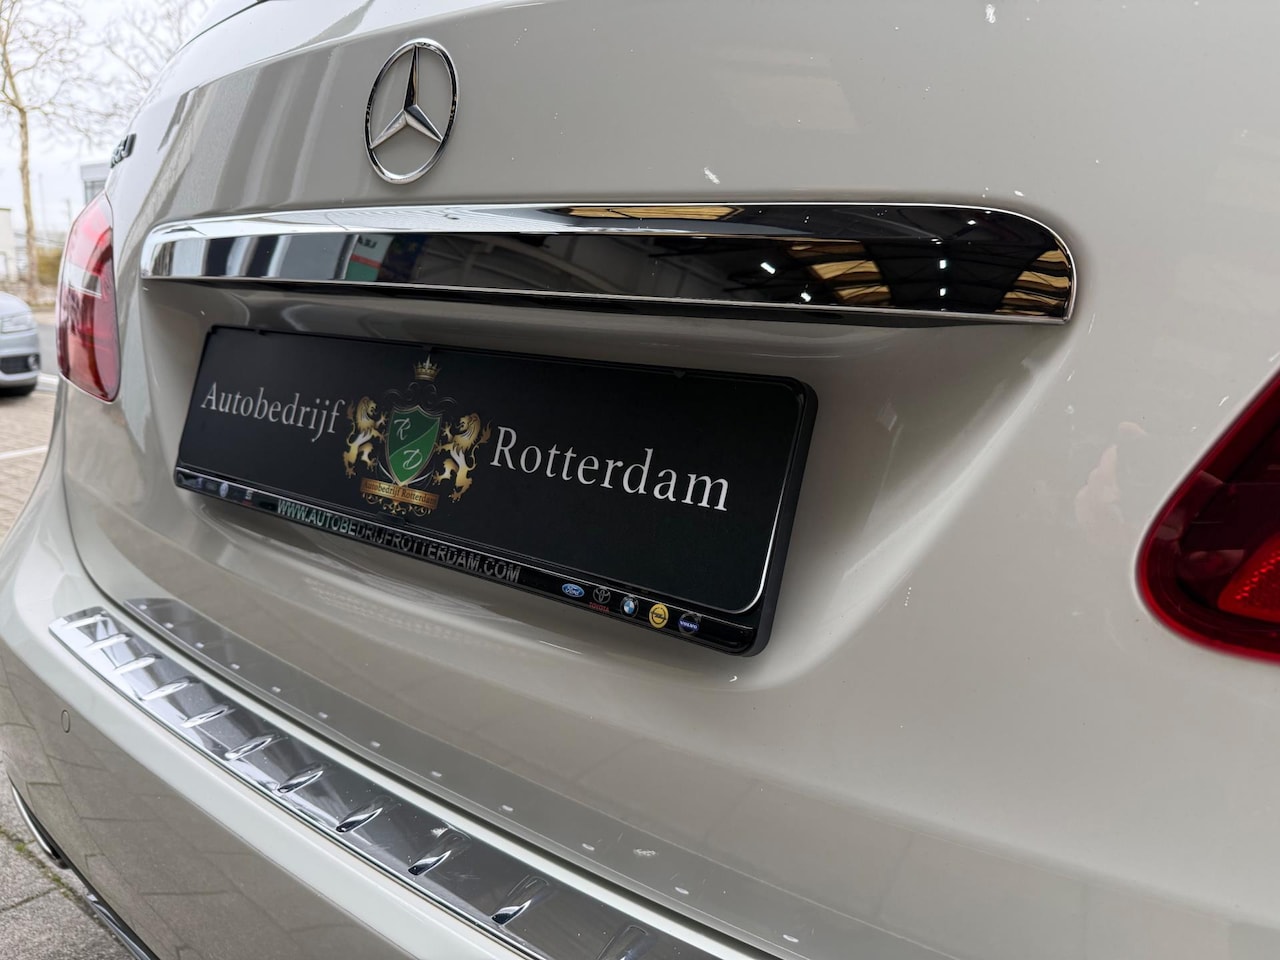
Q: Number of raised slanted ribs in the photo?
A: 11